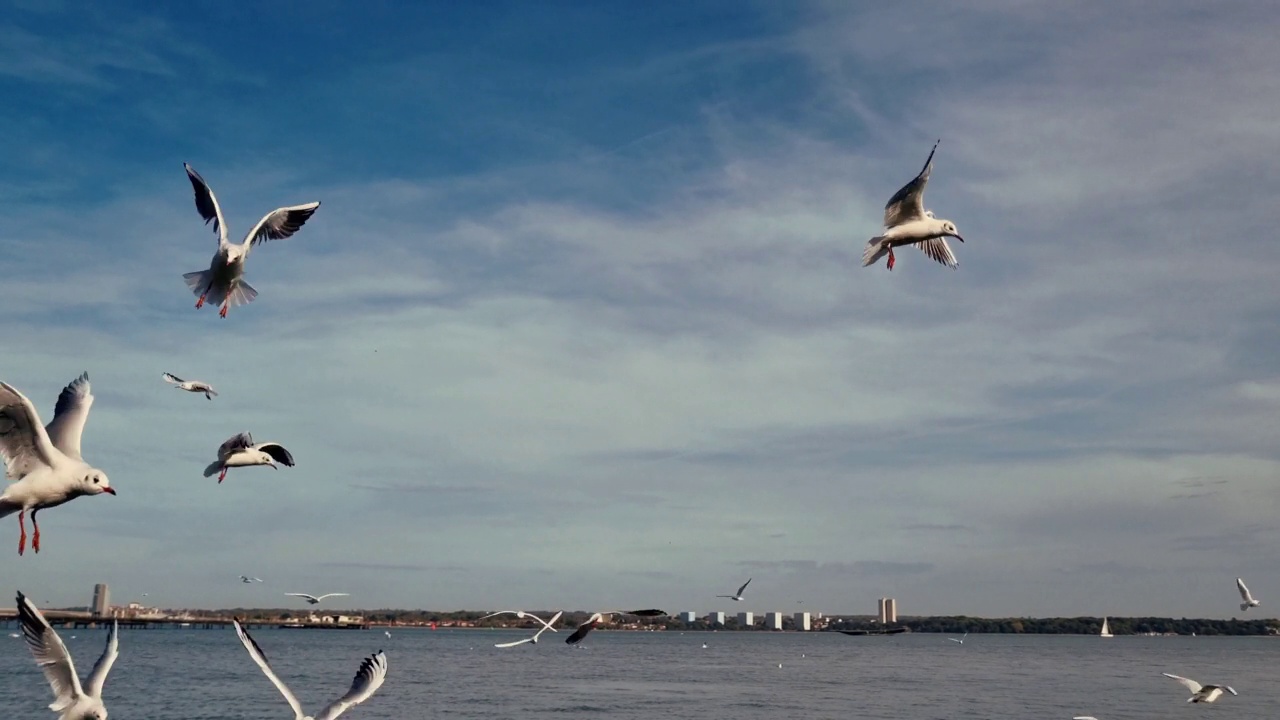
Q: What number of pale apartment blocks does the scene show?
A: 5